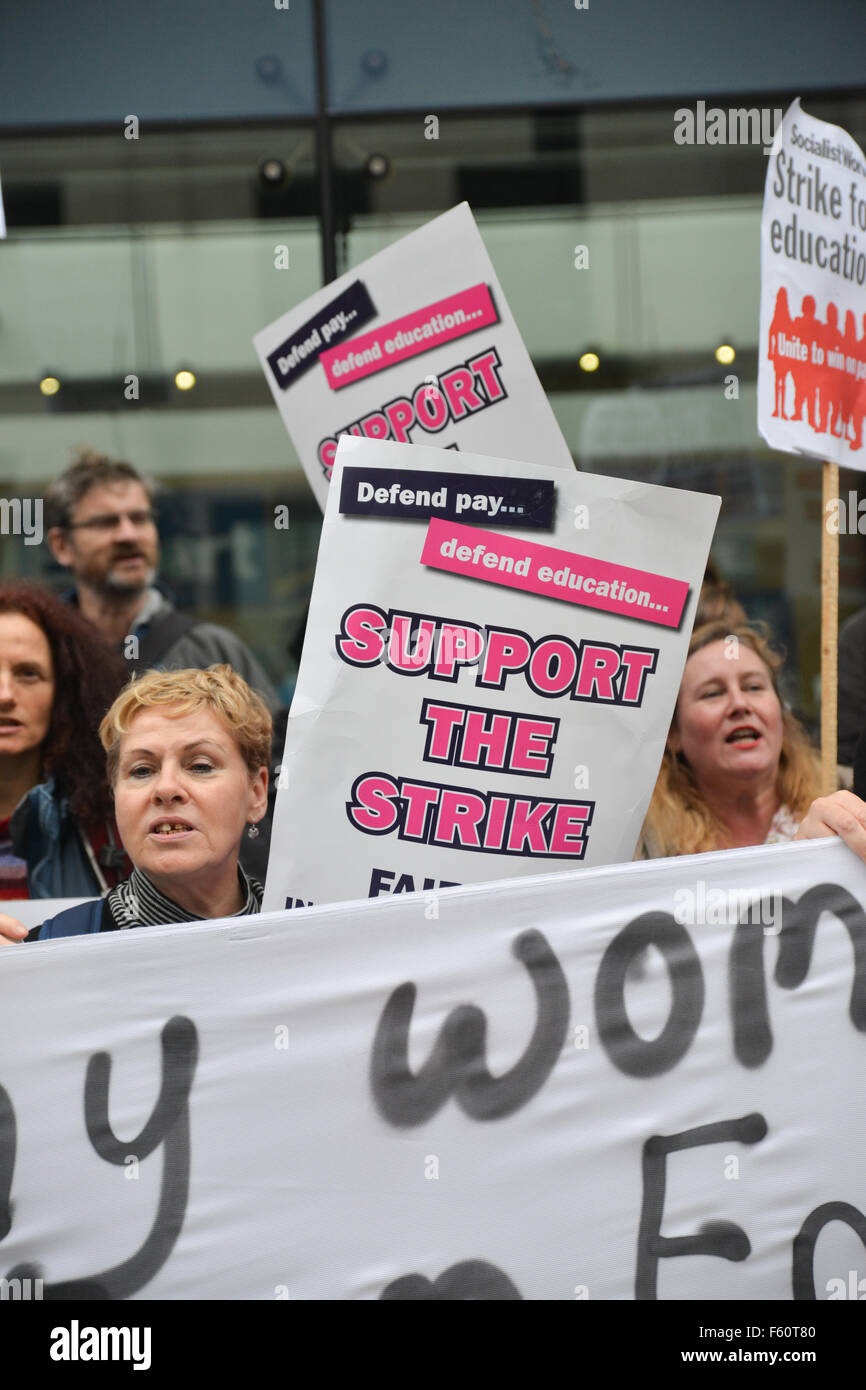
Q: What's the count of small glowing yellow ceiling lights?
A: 4